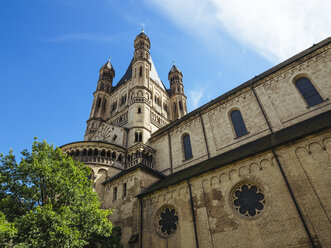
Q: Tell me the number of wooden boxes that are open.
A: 0